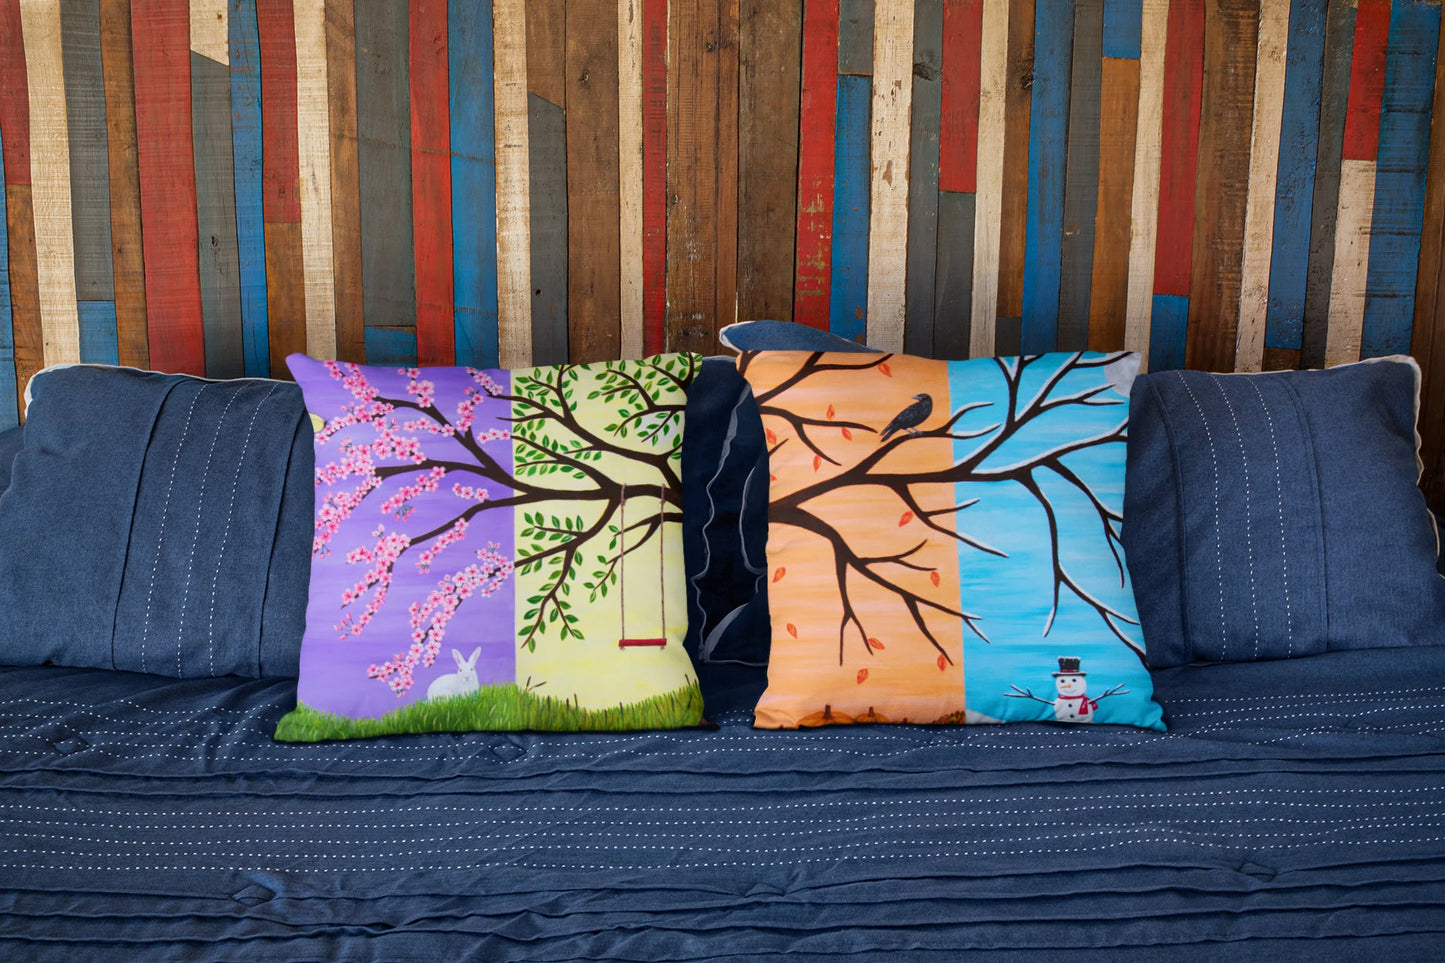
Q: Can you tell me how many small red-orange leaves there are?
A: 13